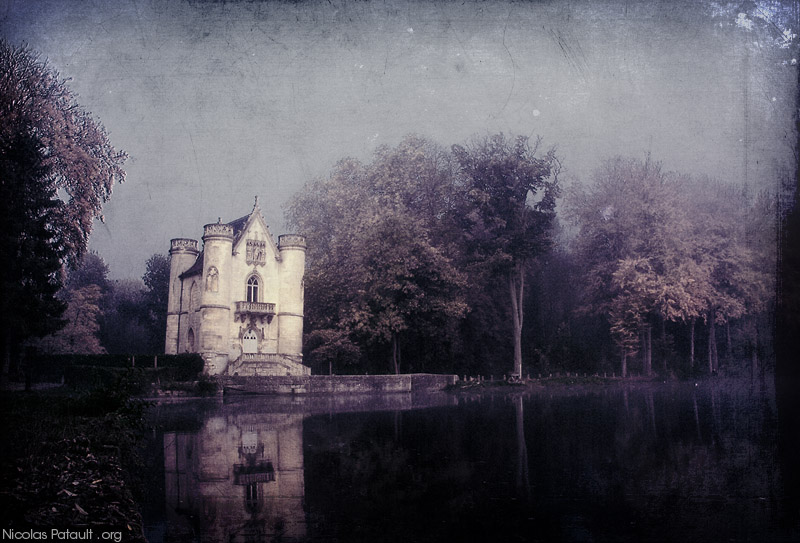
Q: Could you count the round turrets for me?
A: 3